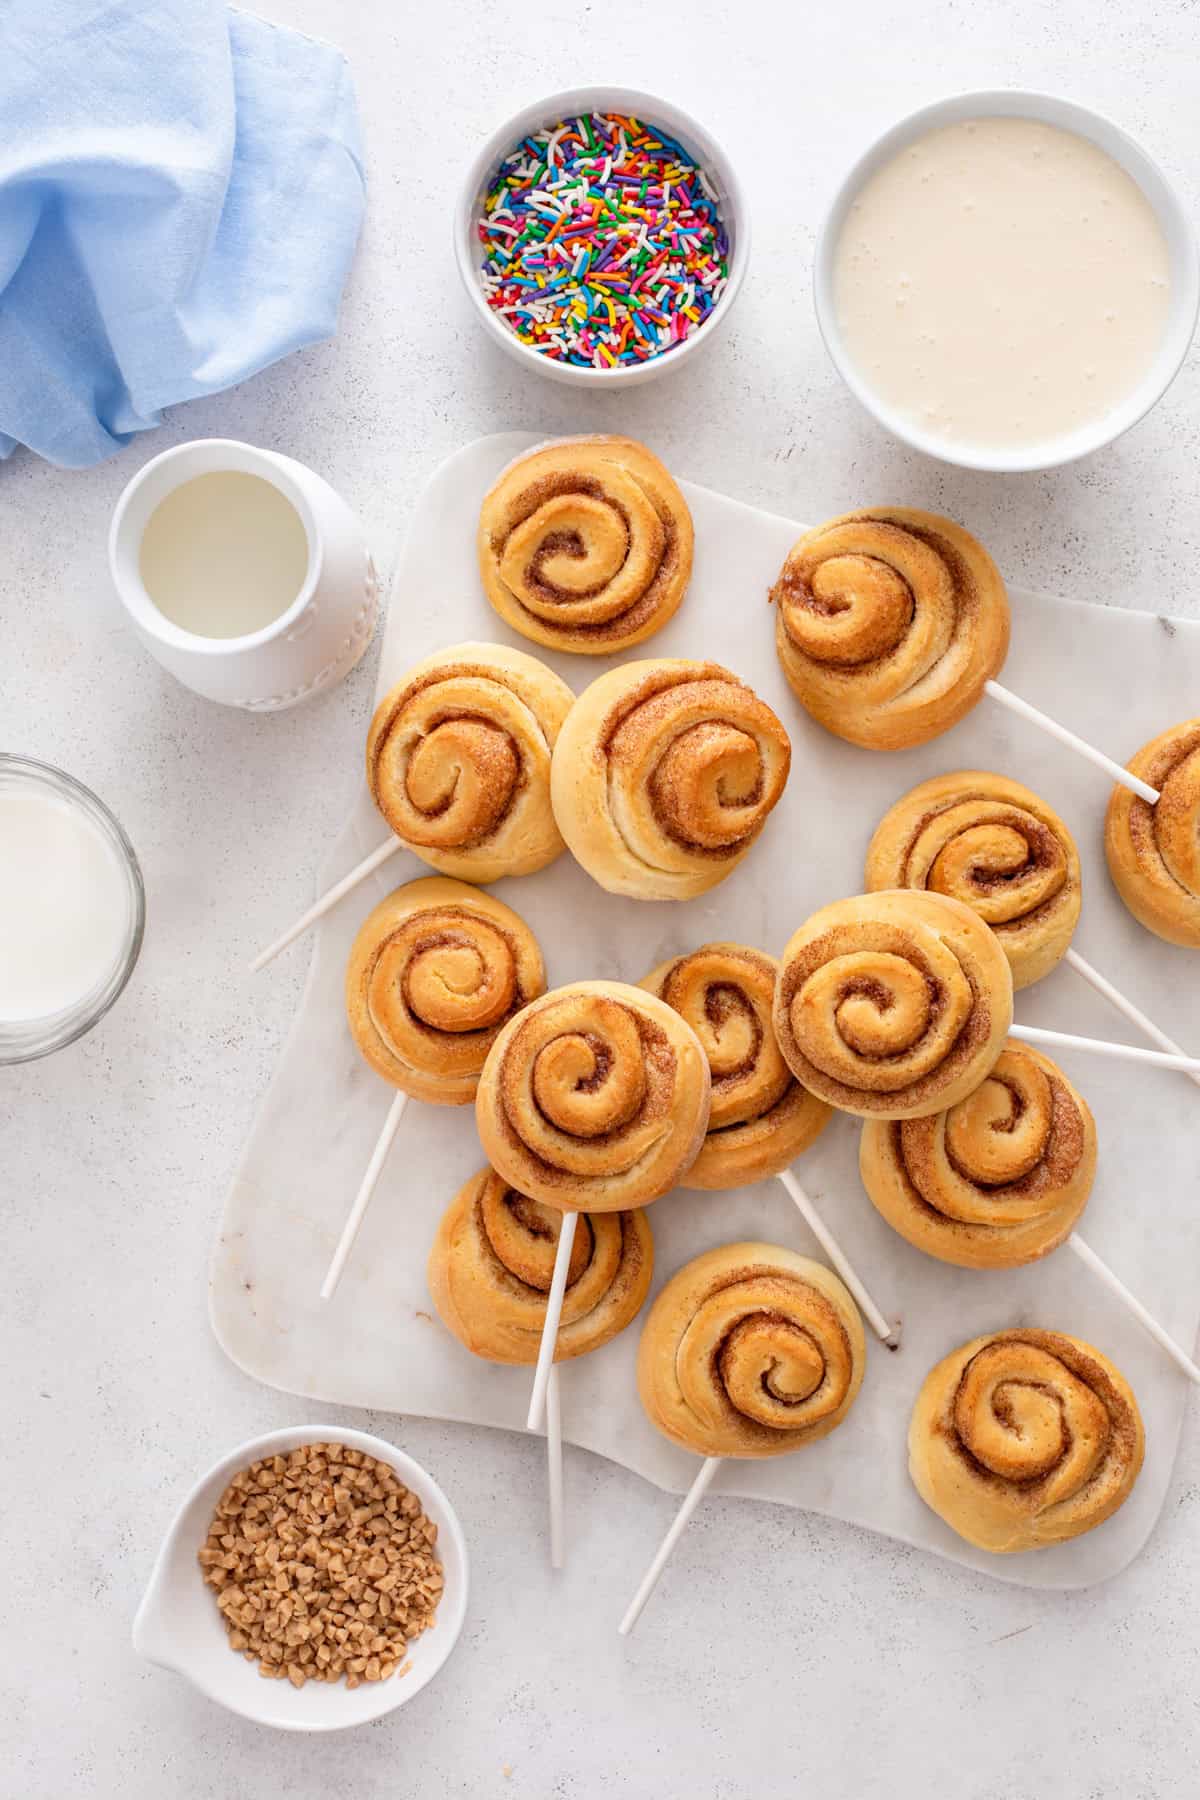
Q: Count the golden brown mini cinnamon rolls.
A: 14